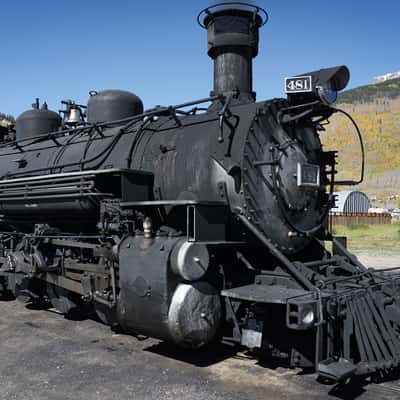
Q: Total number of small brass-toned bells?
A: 1